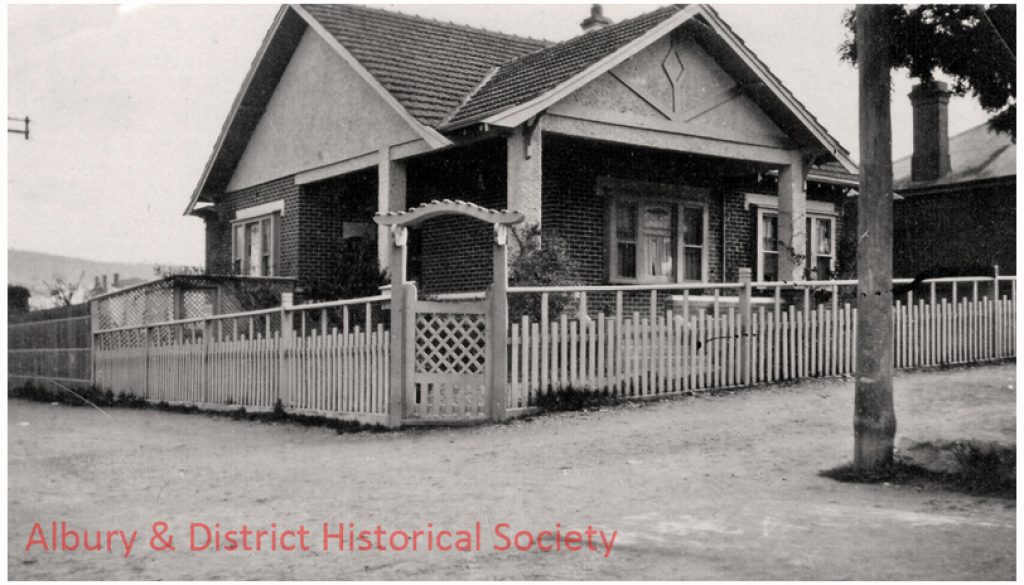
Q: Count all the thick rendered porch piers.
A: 3